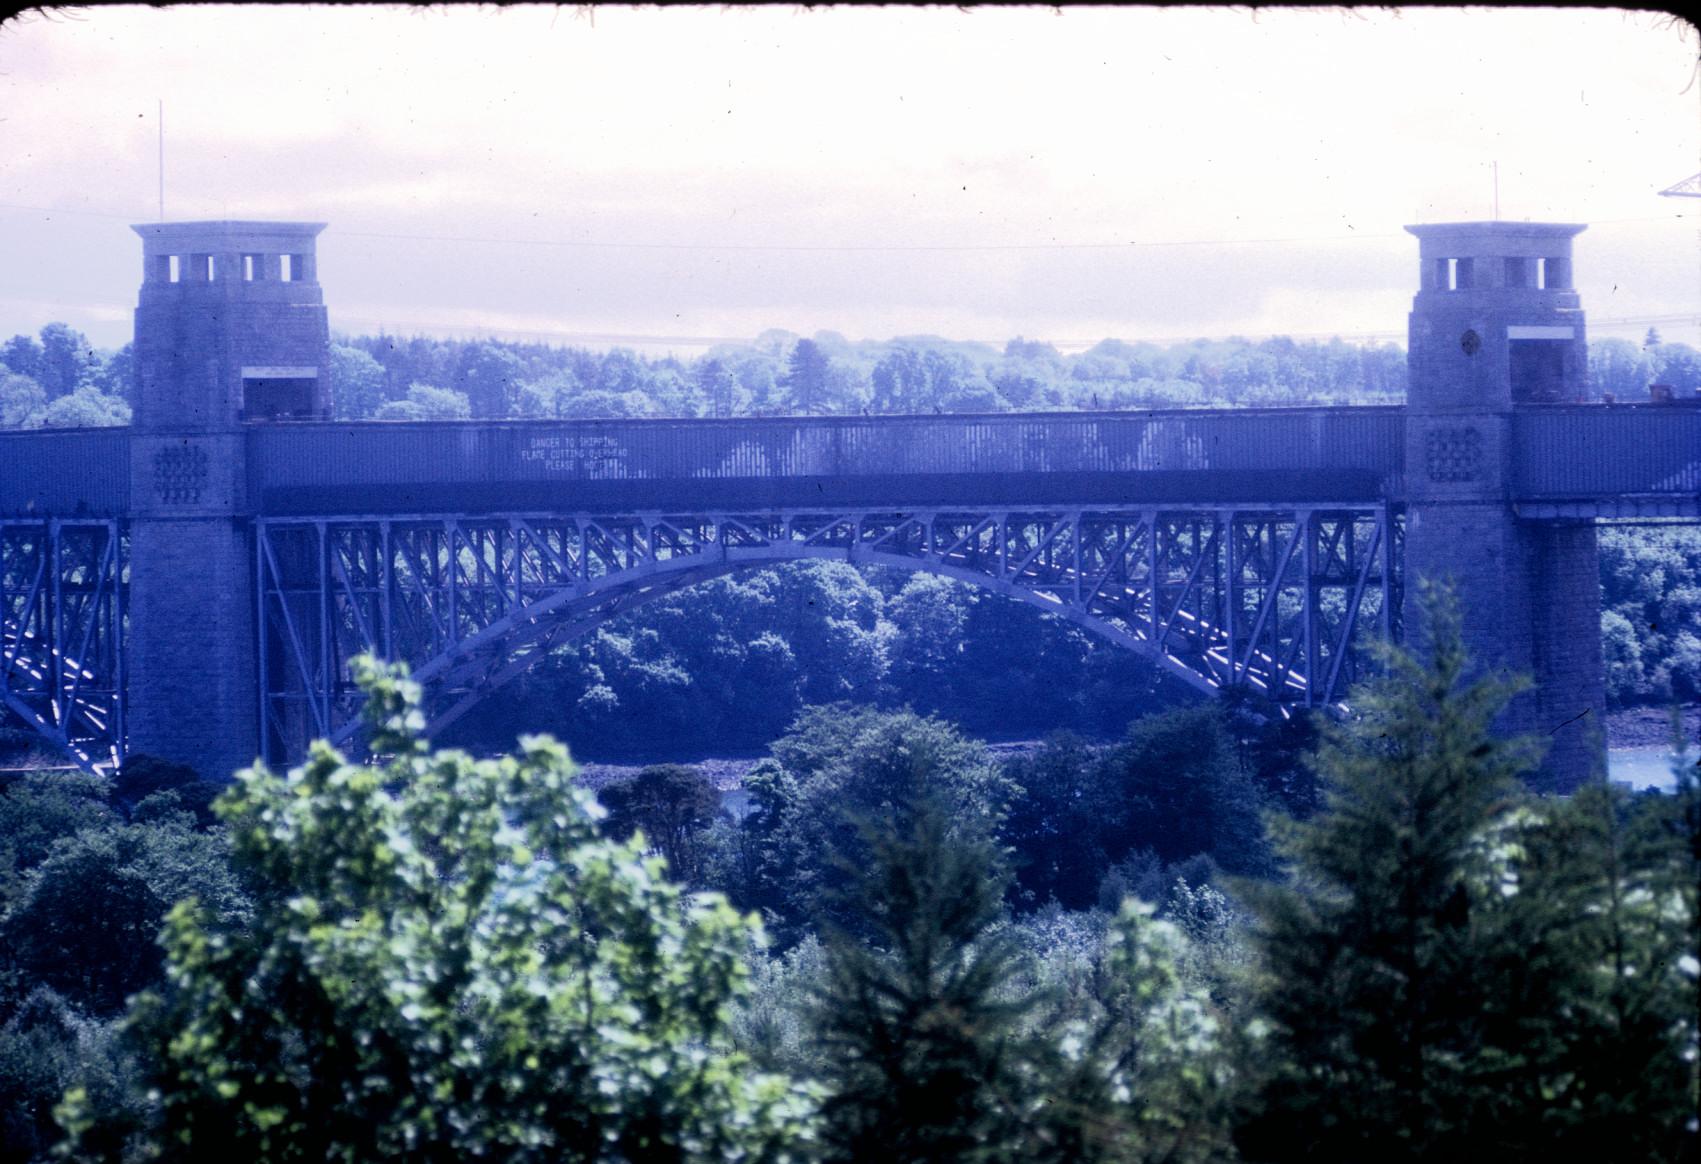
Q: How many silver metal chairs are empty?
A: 0